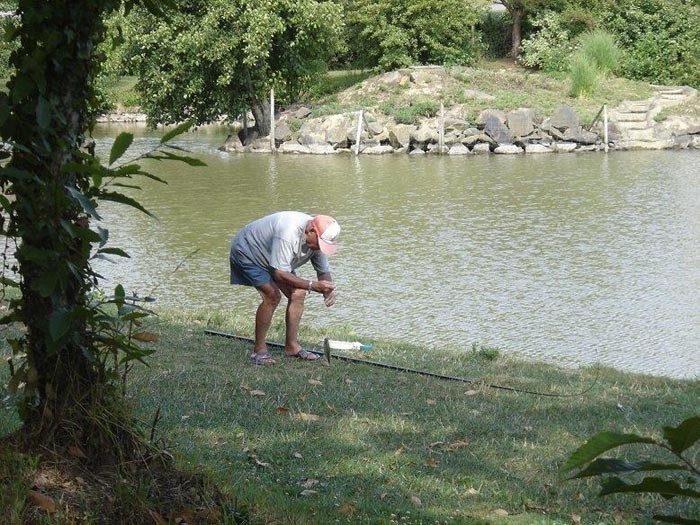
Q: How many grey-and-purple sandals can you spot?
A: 2